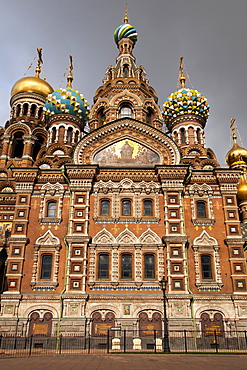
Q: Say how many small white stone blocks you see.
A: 3